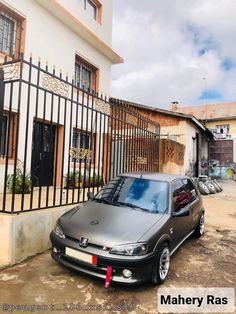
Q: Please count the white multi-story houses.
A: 1